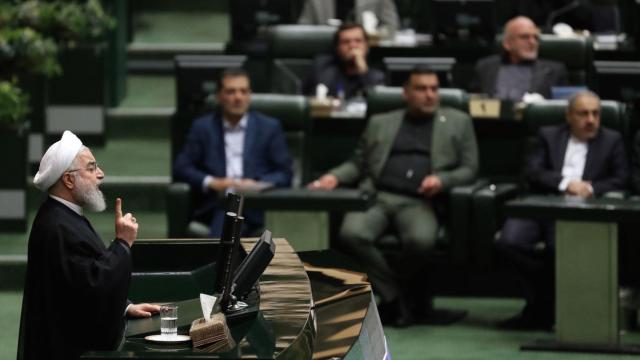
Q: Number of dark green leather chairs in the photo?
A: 5